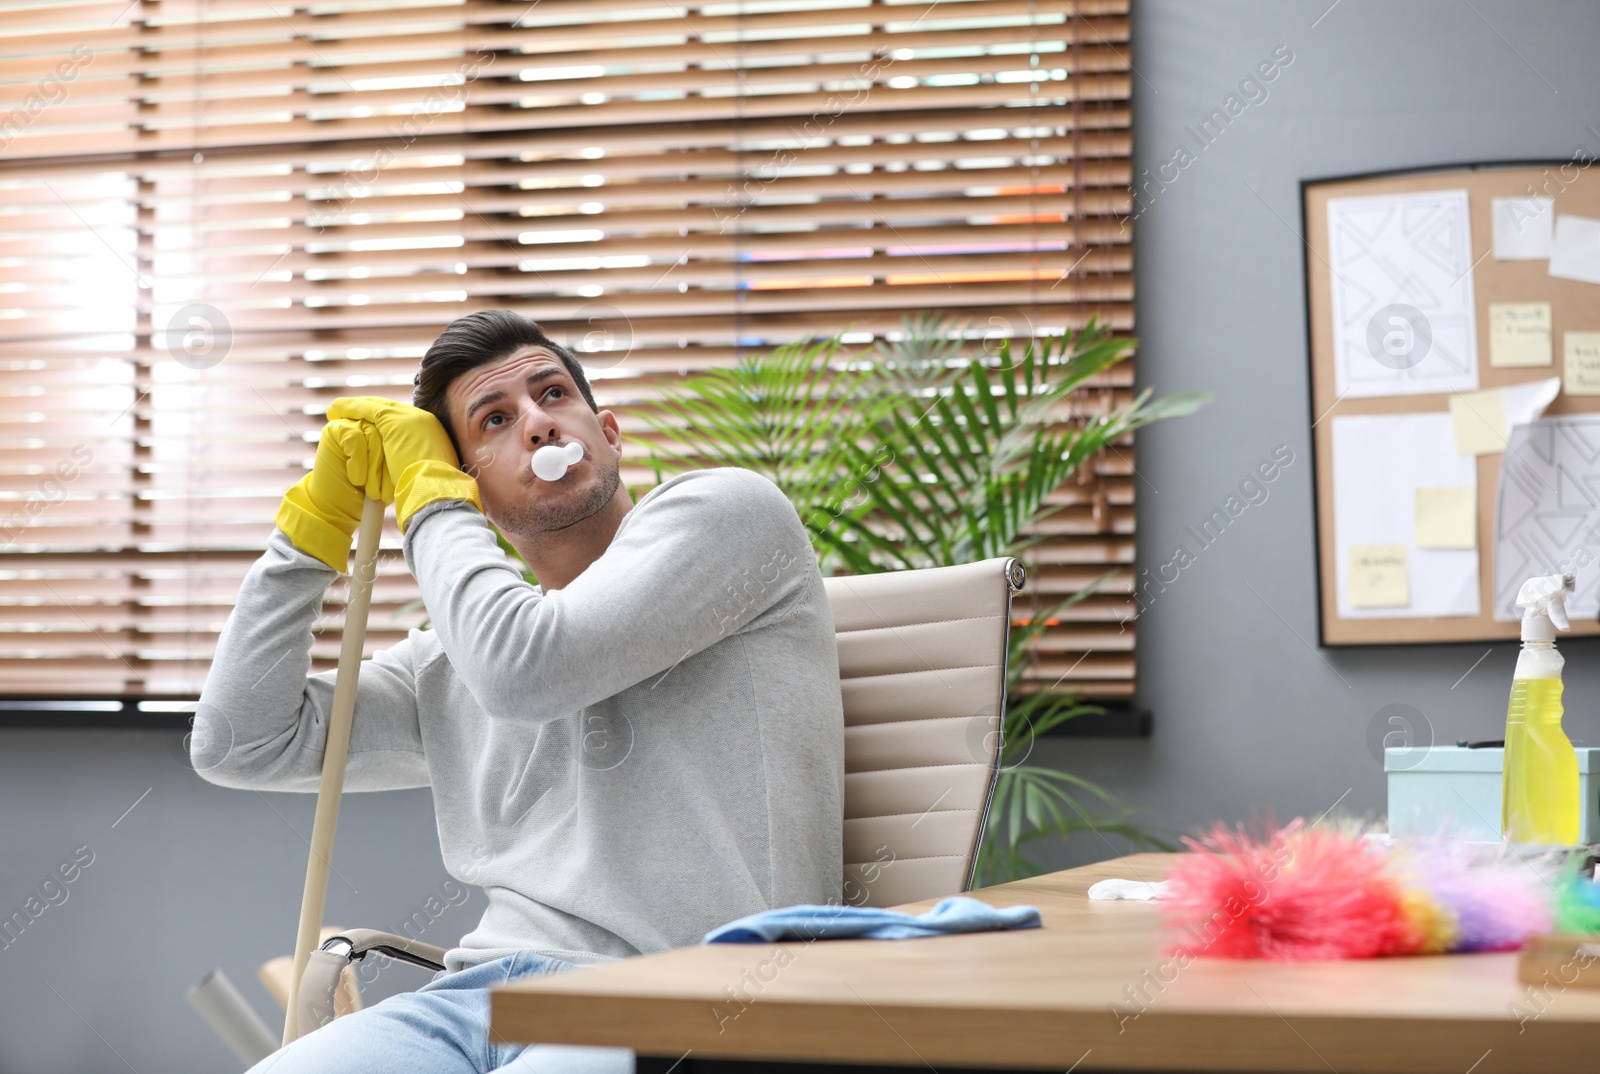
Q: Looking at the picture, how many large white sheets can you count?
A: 3